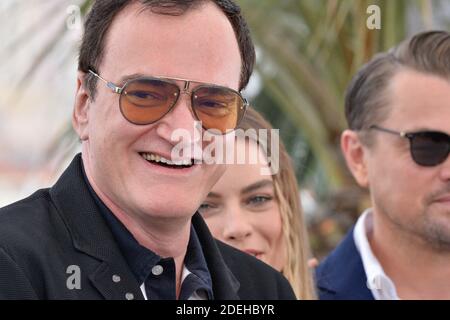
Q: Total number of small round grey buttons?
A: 3